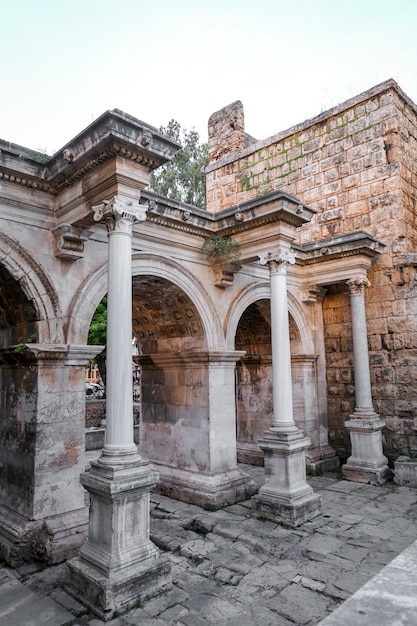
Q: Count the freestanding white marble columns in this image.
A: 3